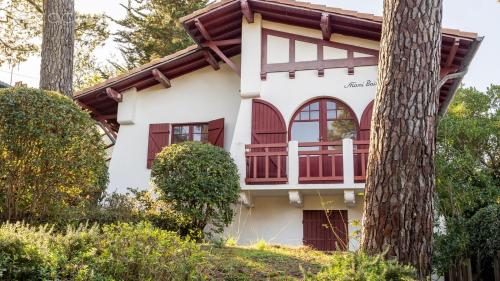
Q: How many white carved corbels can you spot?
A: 3